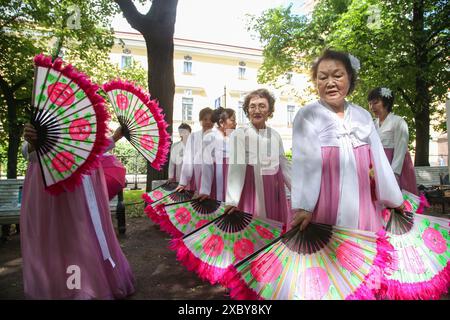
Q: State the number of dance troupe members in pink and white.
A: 7